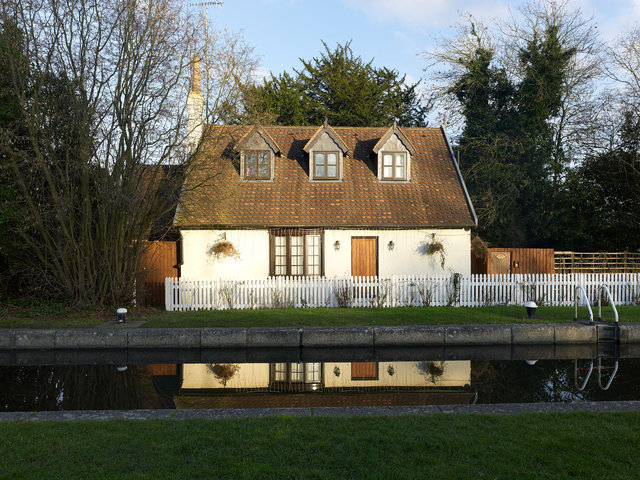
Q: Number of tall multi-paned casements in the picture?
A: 3